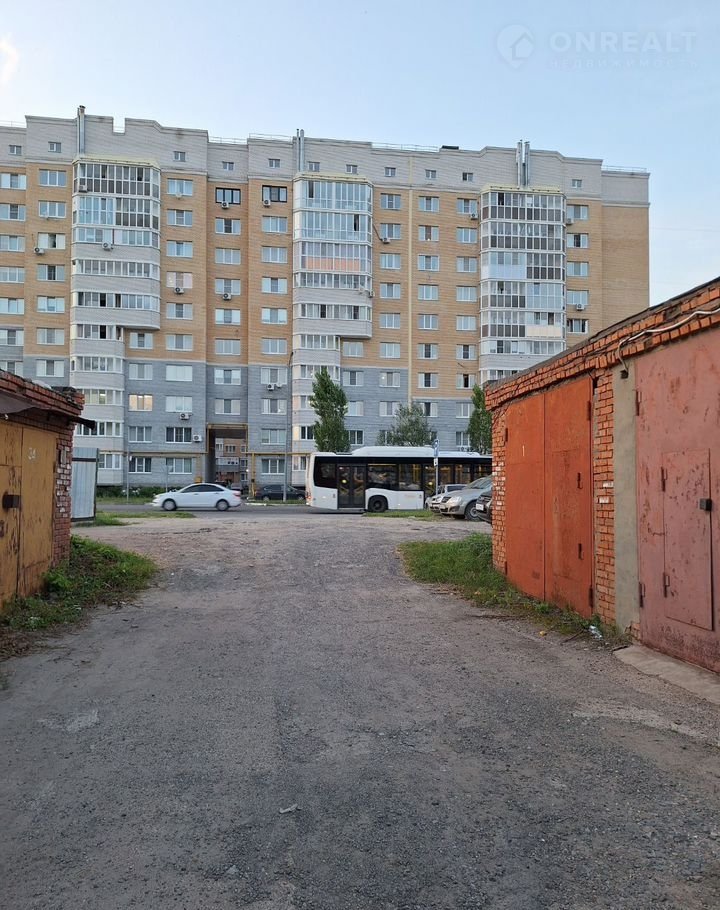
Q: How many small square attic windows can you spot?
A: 11